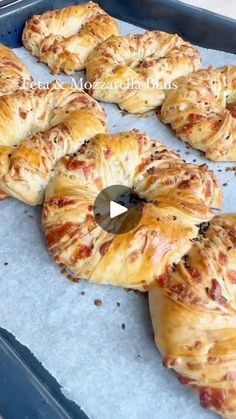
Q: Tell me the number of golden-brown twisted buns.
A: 7